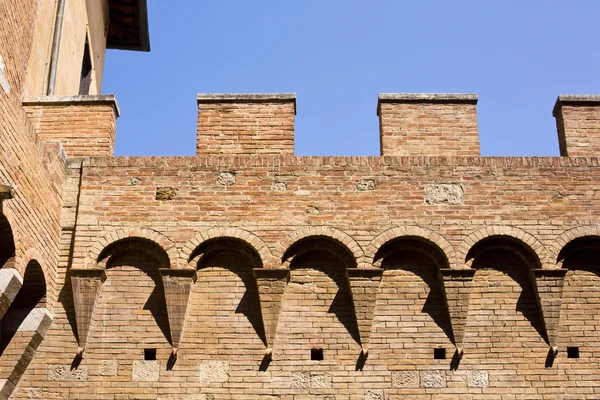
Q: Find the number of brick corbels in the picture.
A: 6